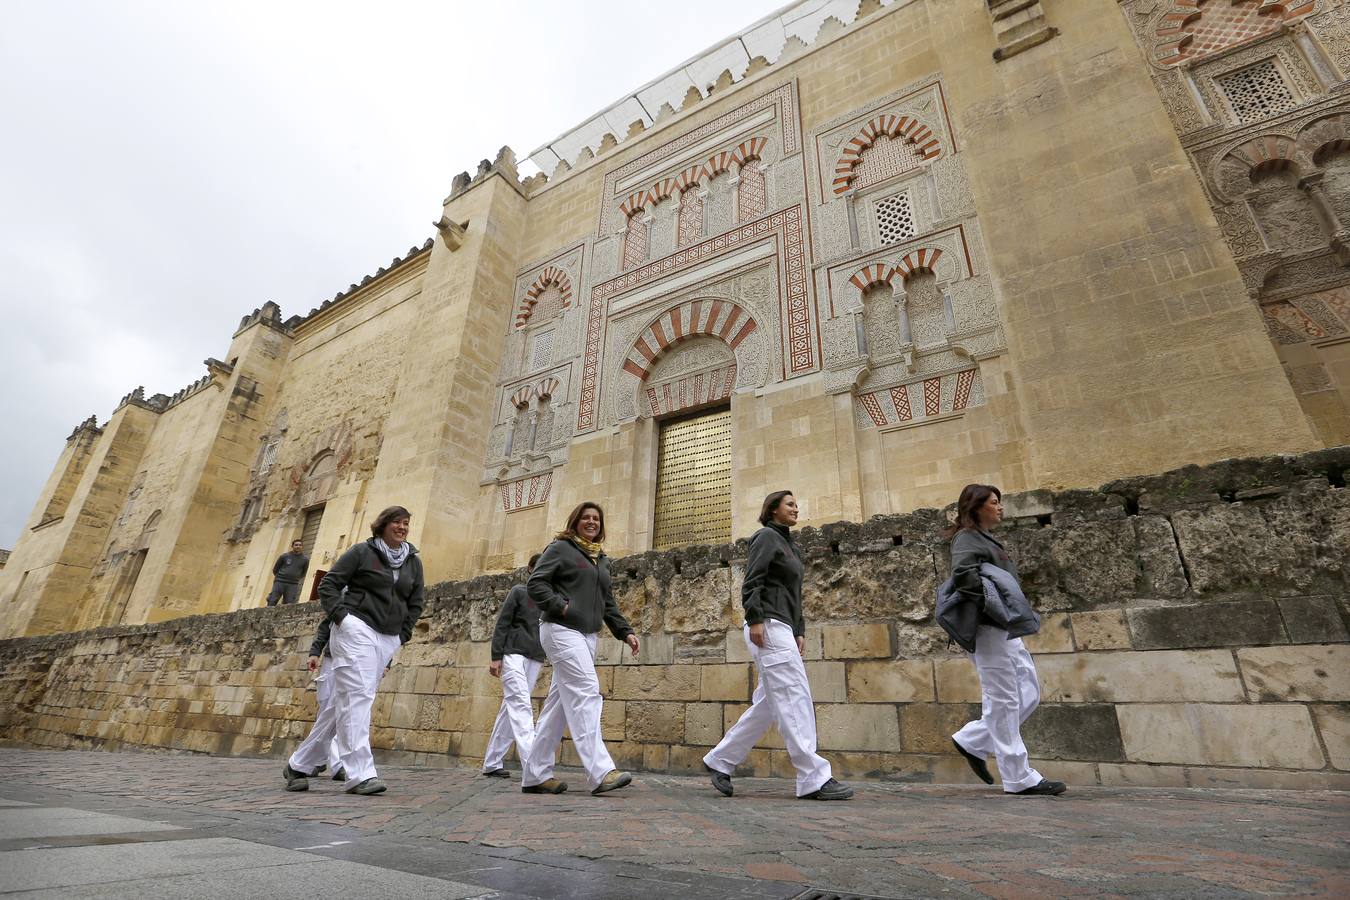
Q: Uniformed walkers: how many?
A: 6